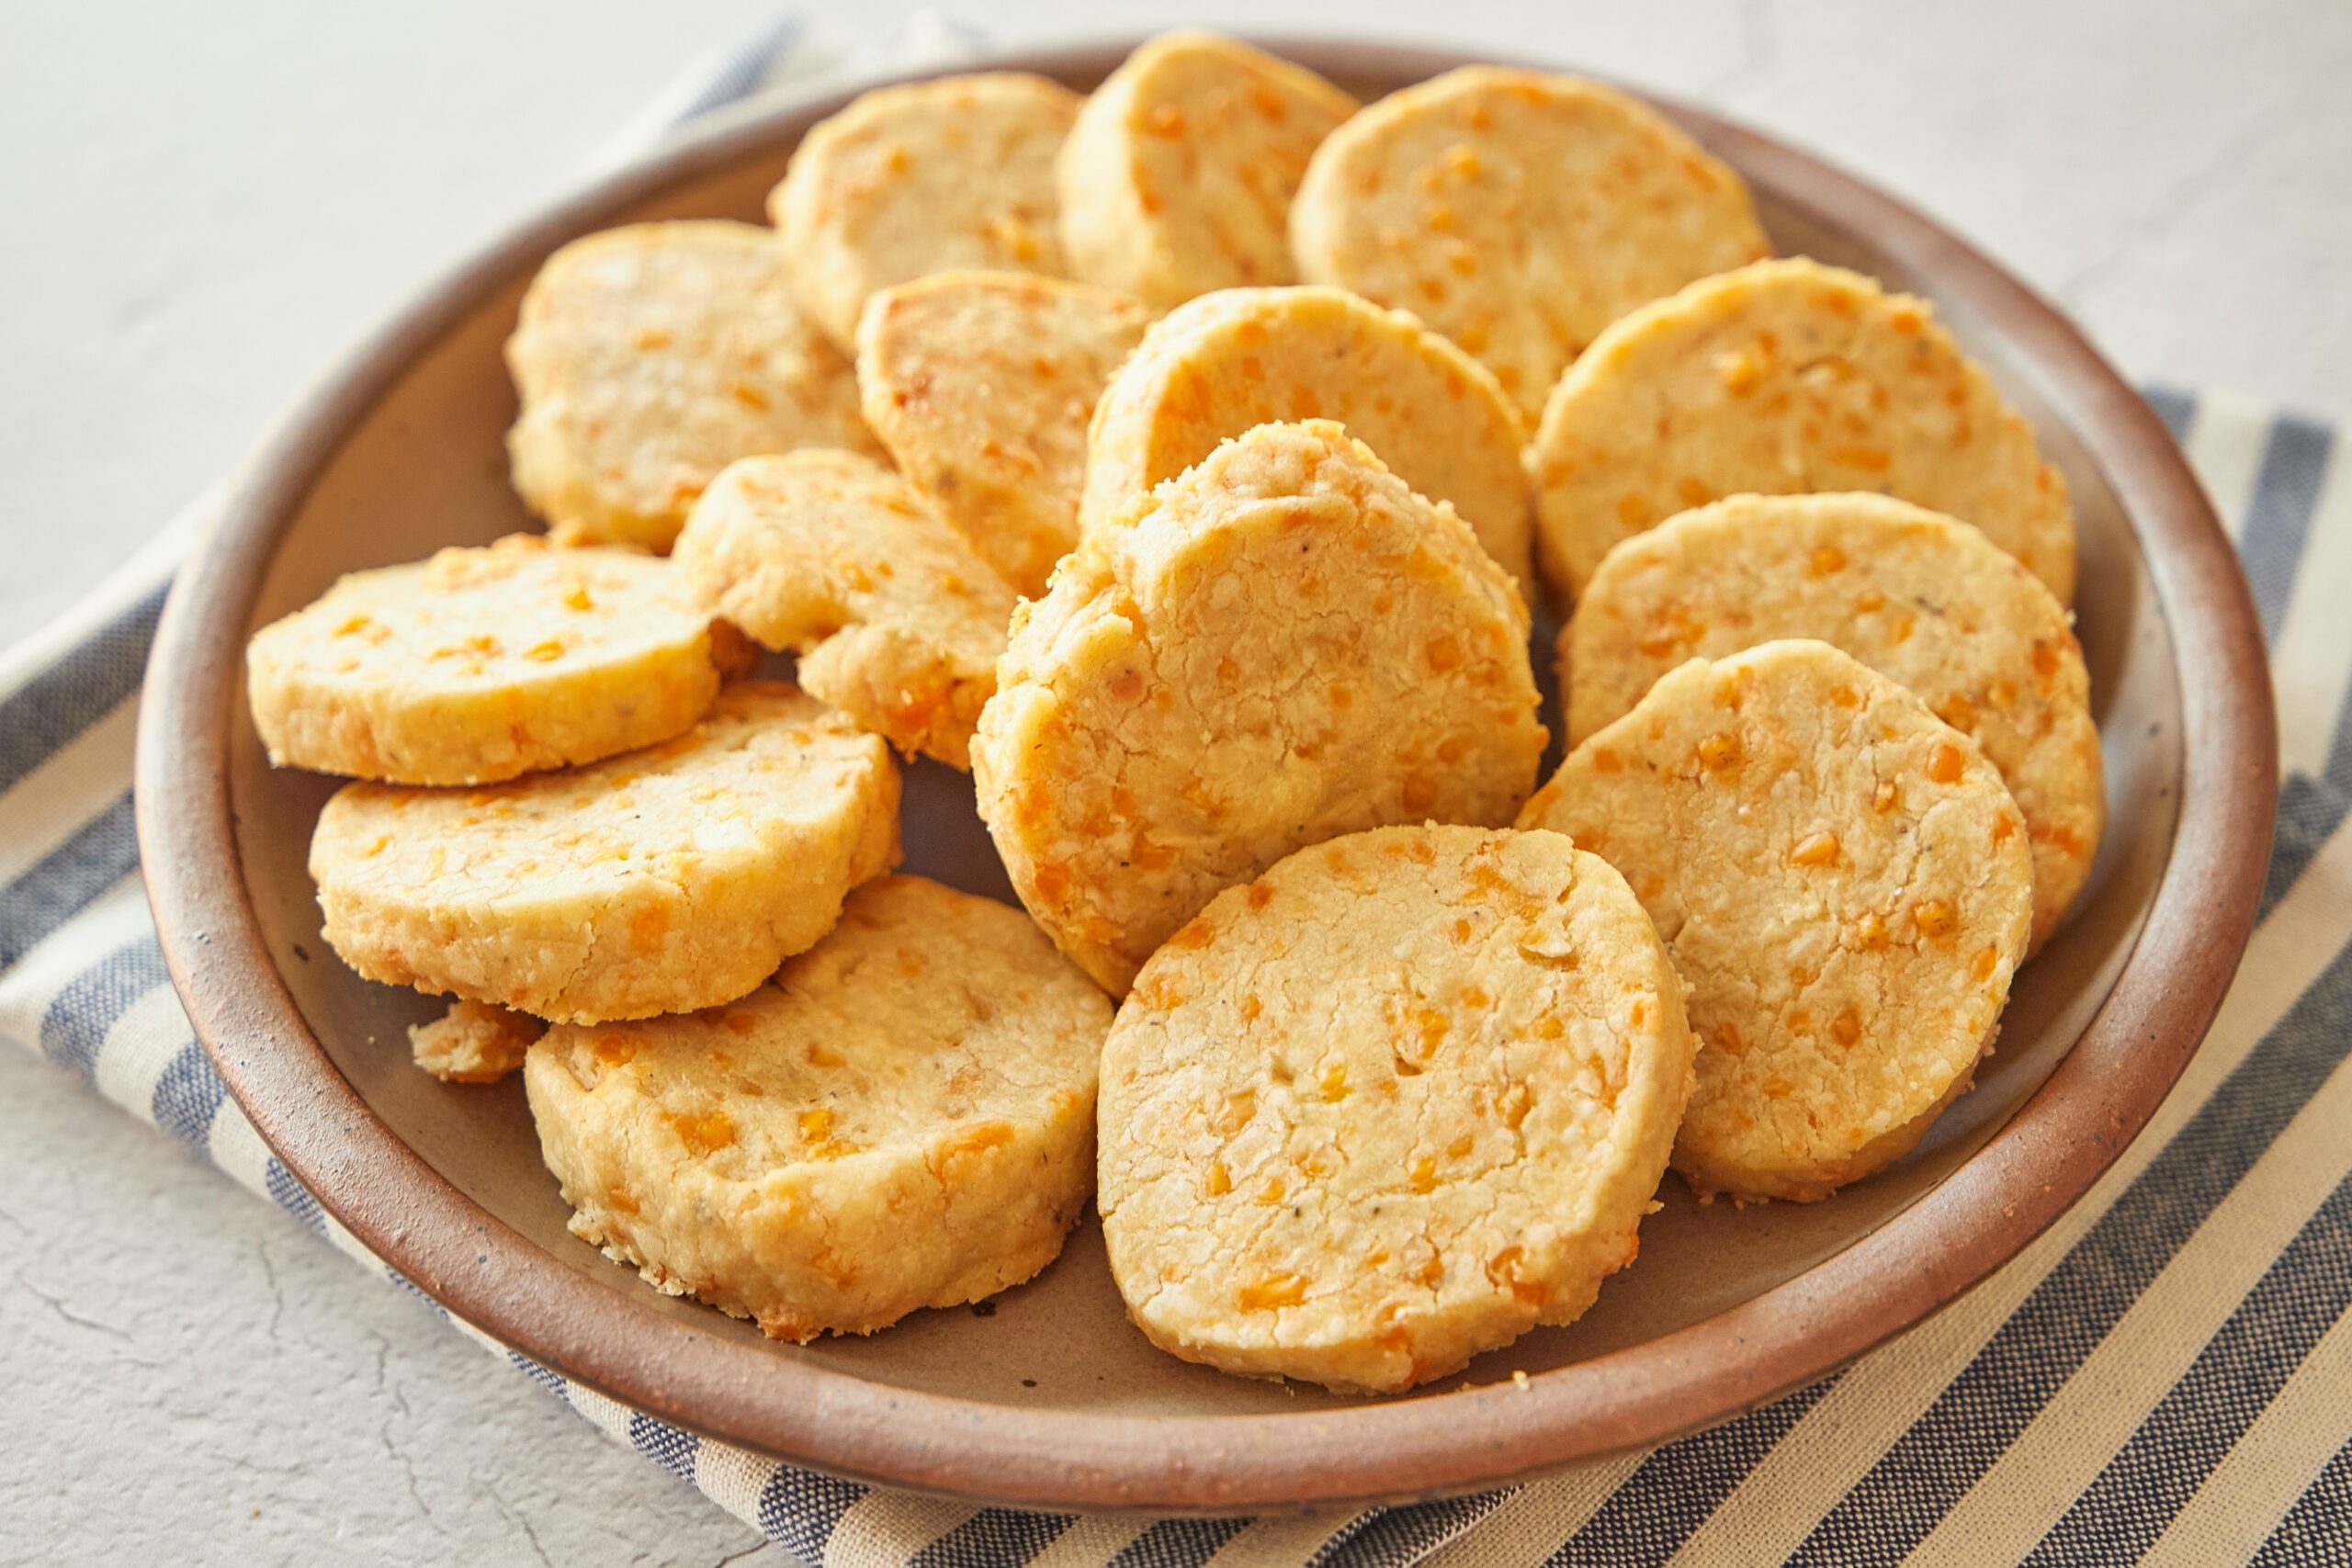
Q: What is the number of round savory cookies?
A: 15